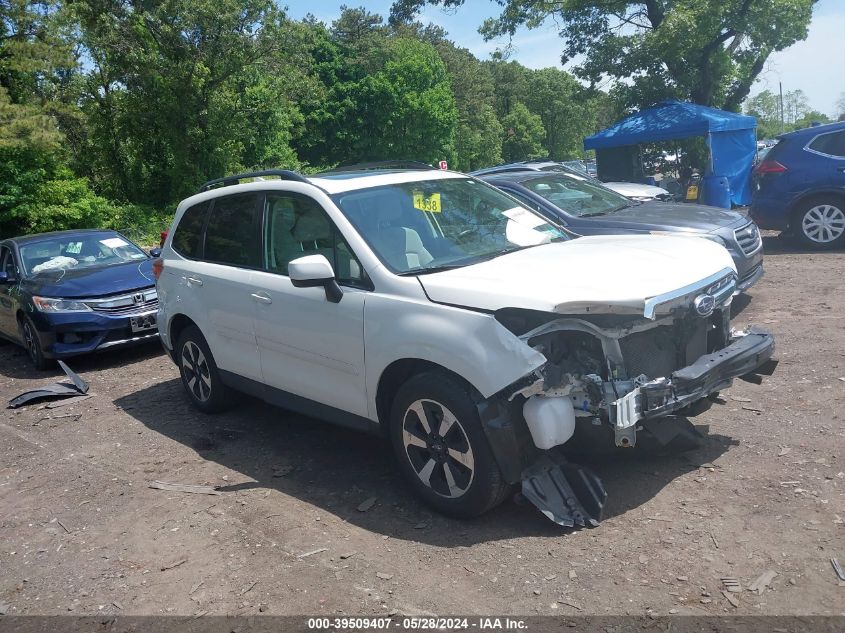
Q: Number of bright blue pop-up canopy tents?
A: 1